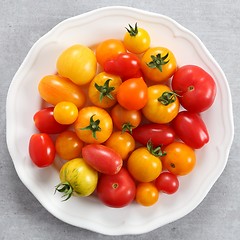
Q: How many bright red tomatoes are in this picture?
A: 9